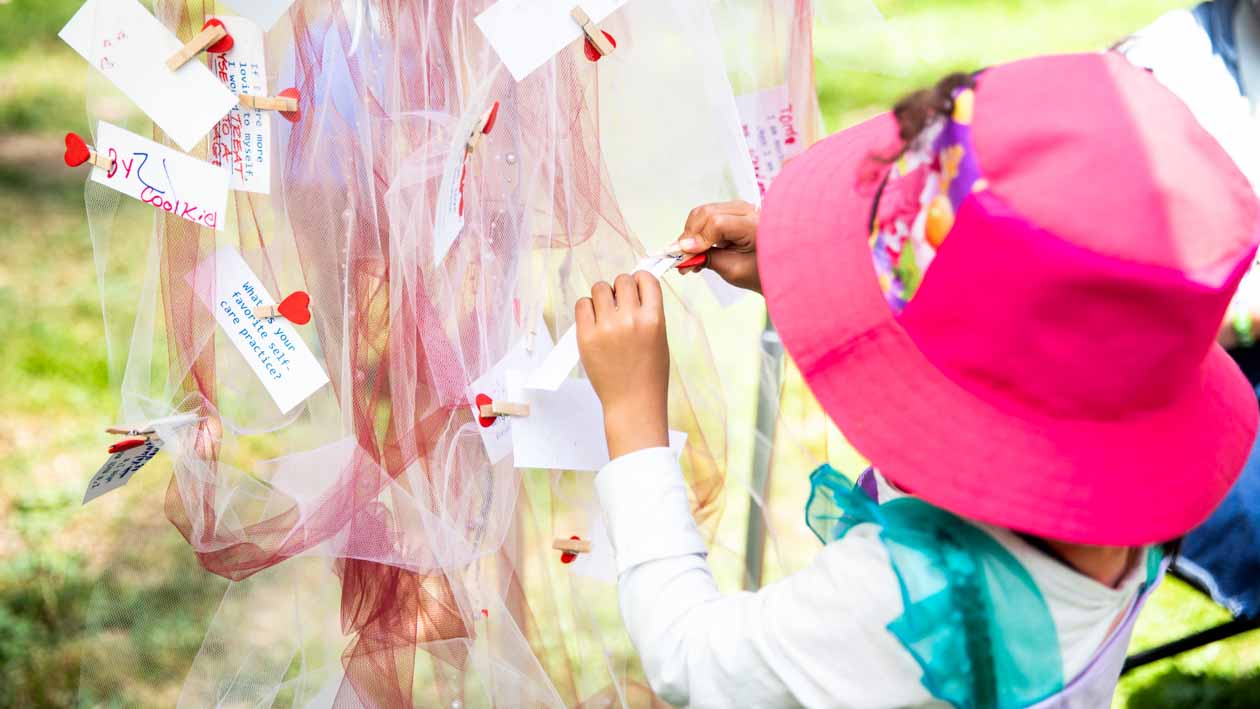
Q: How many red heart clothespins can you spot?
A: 10